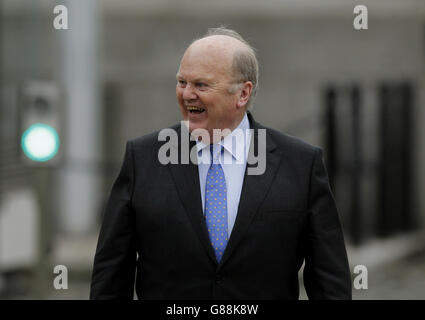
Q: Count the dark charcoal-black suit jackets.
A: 1